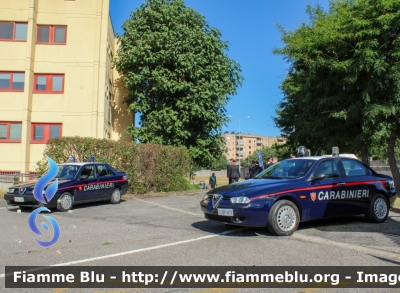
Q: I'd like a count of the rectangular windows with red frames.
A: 6